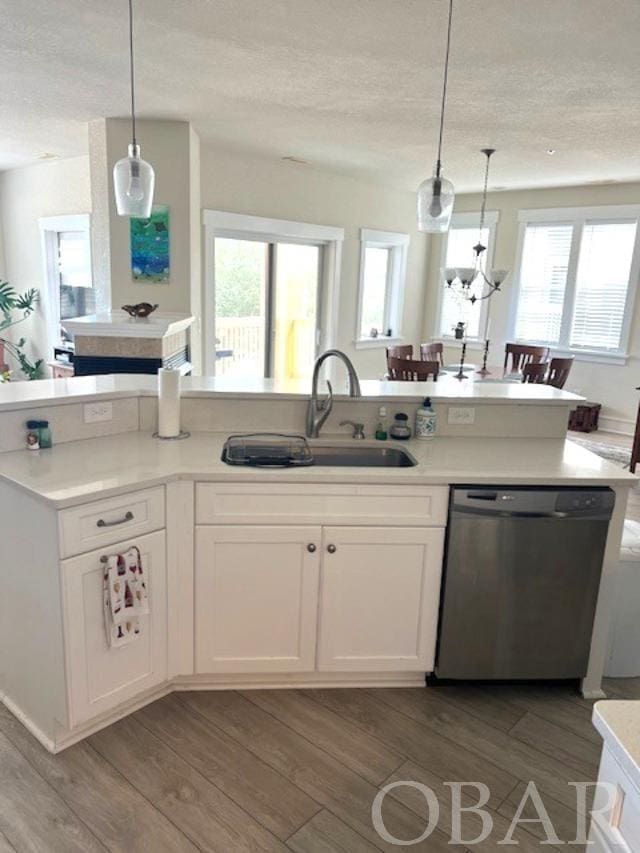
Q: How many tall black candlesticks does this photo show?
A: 2